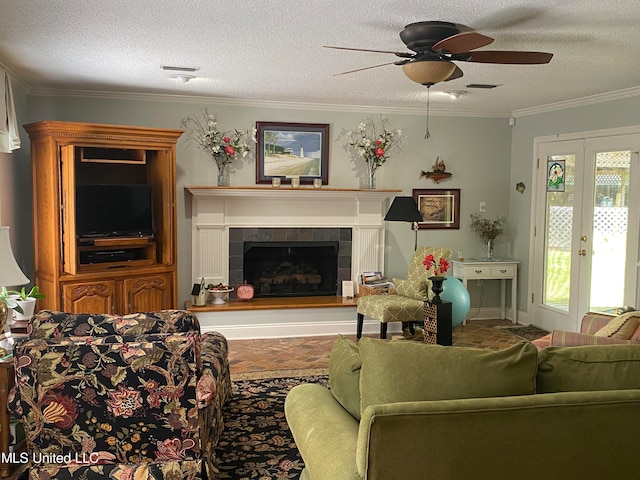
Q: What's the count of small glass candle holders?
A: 3